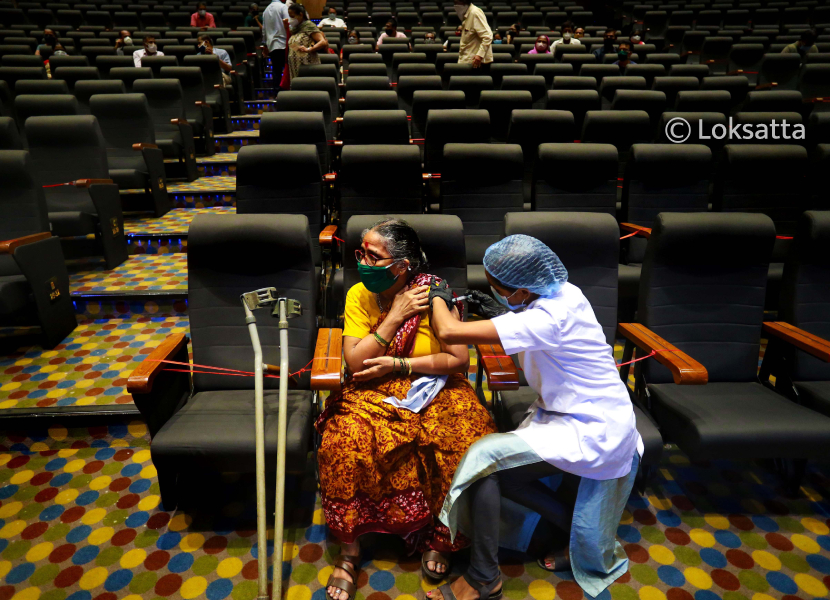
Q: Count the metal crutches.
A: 2